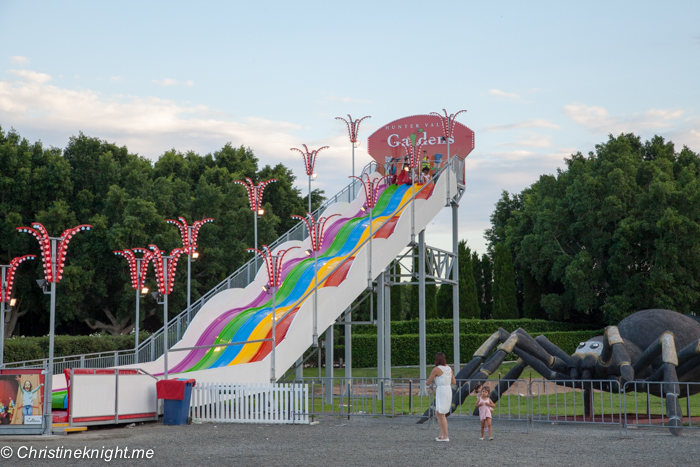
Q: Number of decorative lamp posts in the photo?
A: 13